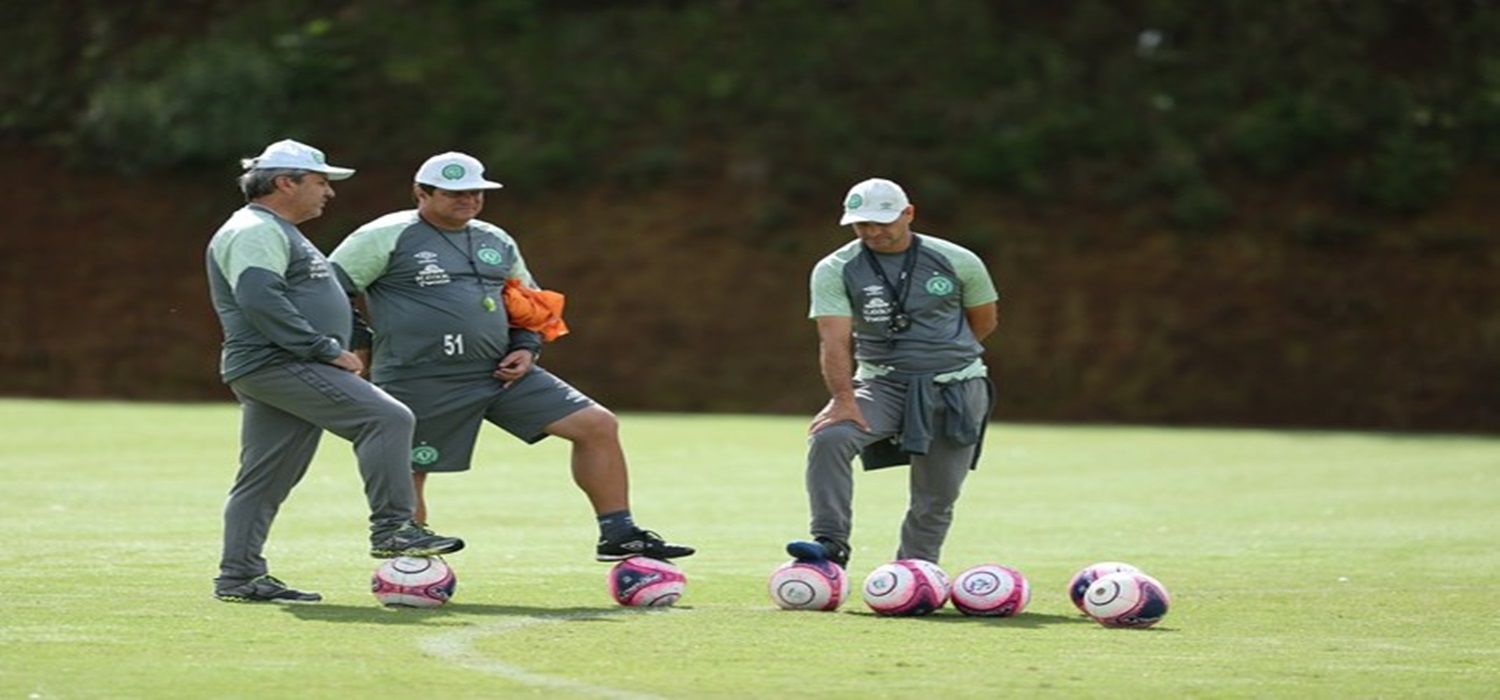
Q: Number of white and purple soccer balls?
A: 7